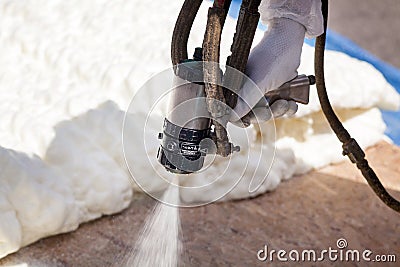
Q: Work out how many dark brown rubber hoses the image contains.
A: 4